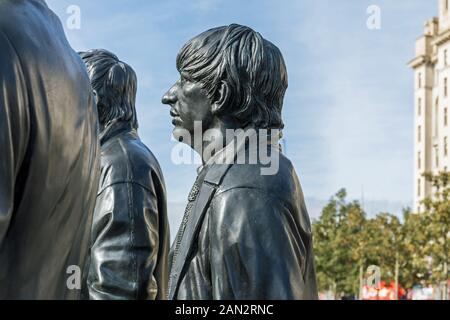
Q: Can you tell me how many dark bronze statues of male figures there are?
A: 3